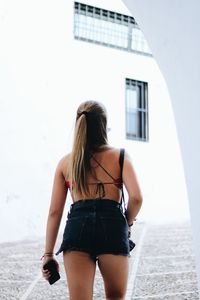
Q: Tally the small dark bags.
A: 1